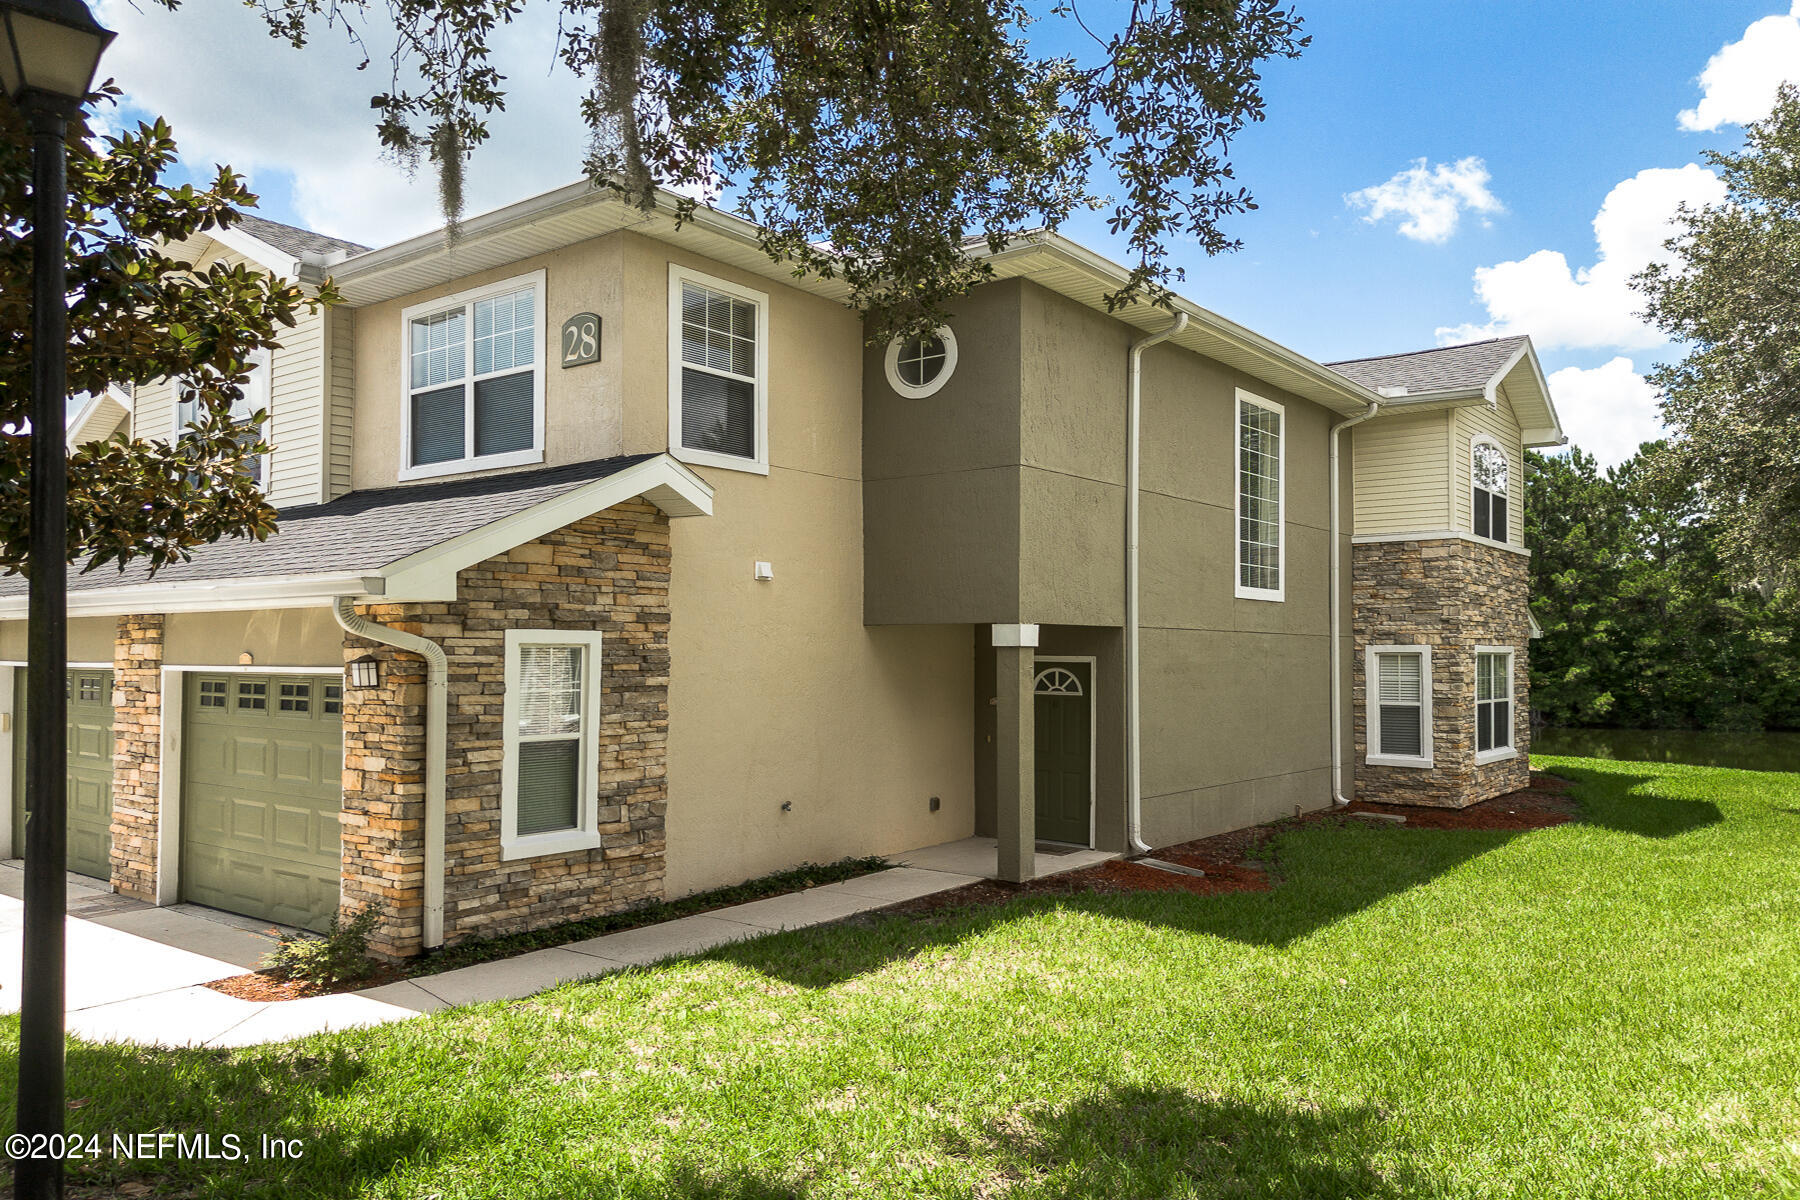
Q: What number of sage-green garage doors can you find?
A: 2